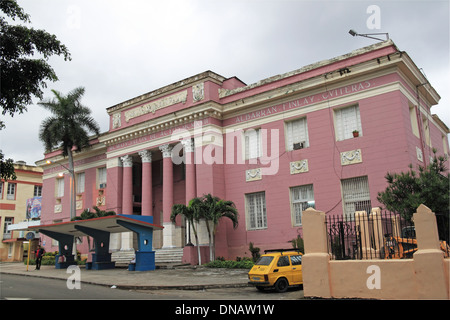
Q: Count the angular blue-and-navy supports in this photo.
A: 3